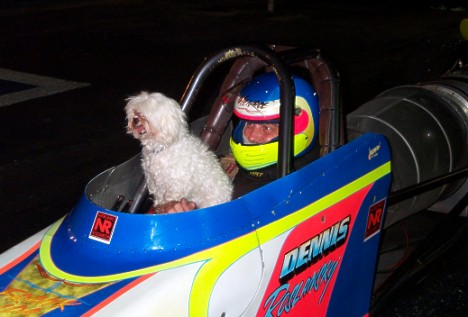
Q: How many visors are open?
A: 1